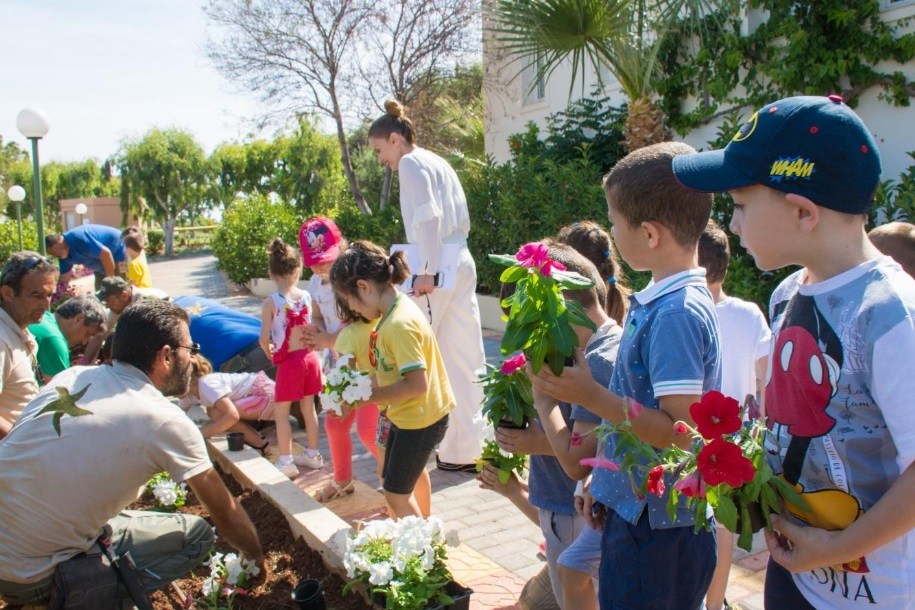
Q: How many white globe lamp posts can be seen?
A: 3